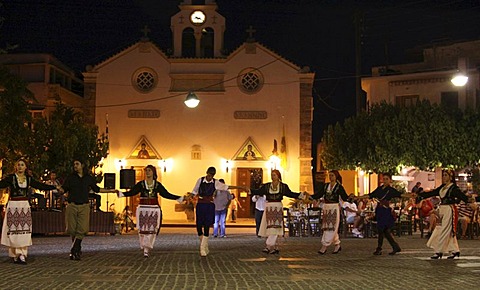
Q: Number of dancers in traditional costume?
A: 8